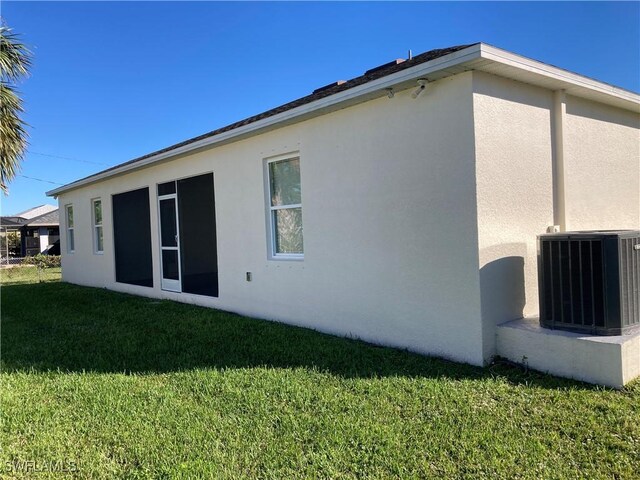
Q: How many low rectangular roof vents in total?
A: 2